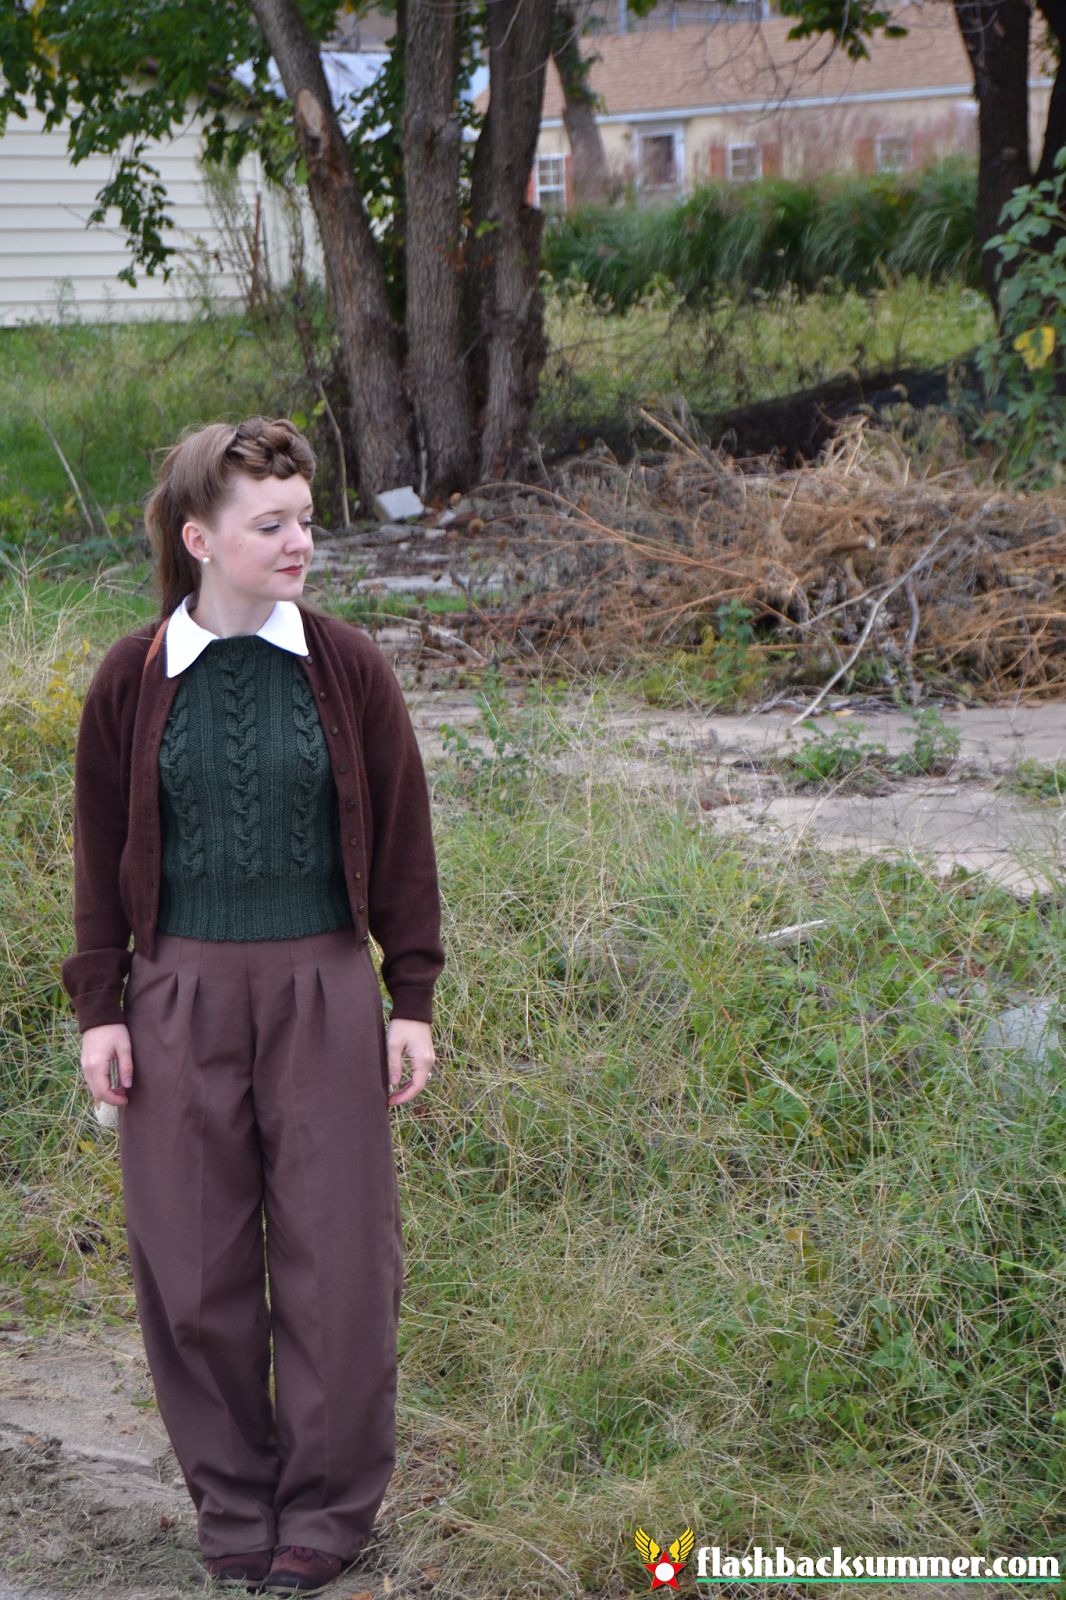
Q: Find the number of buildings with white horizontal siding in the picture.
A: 1